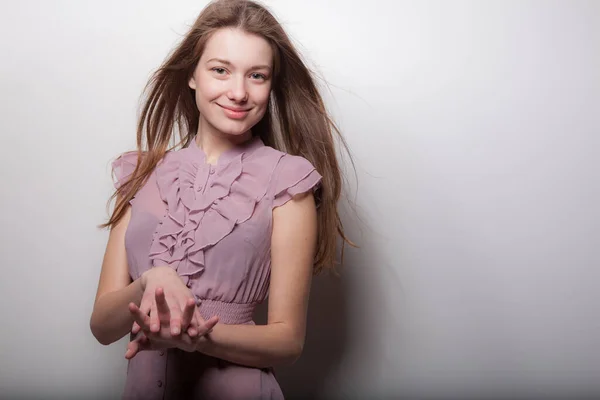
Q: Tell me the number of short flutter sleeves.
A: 2